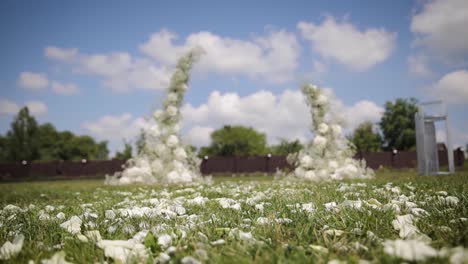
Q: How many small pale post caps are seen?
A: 5